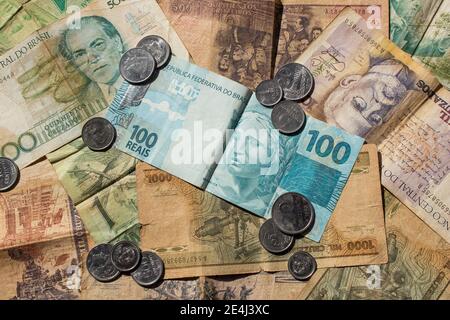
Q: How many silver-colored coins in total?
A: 13